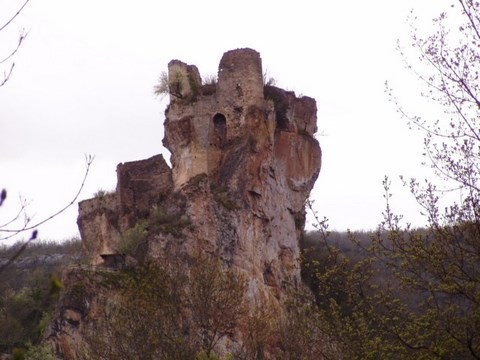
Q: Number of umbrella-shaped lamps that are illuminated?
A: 0